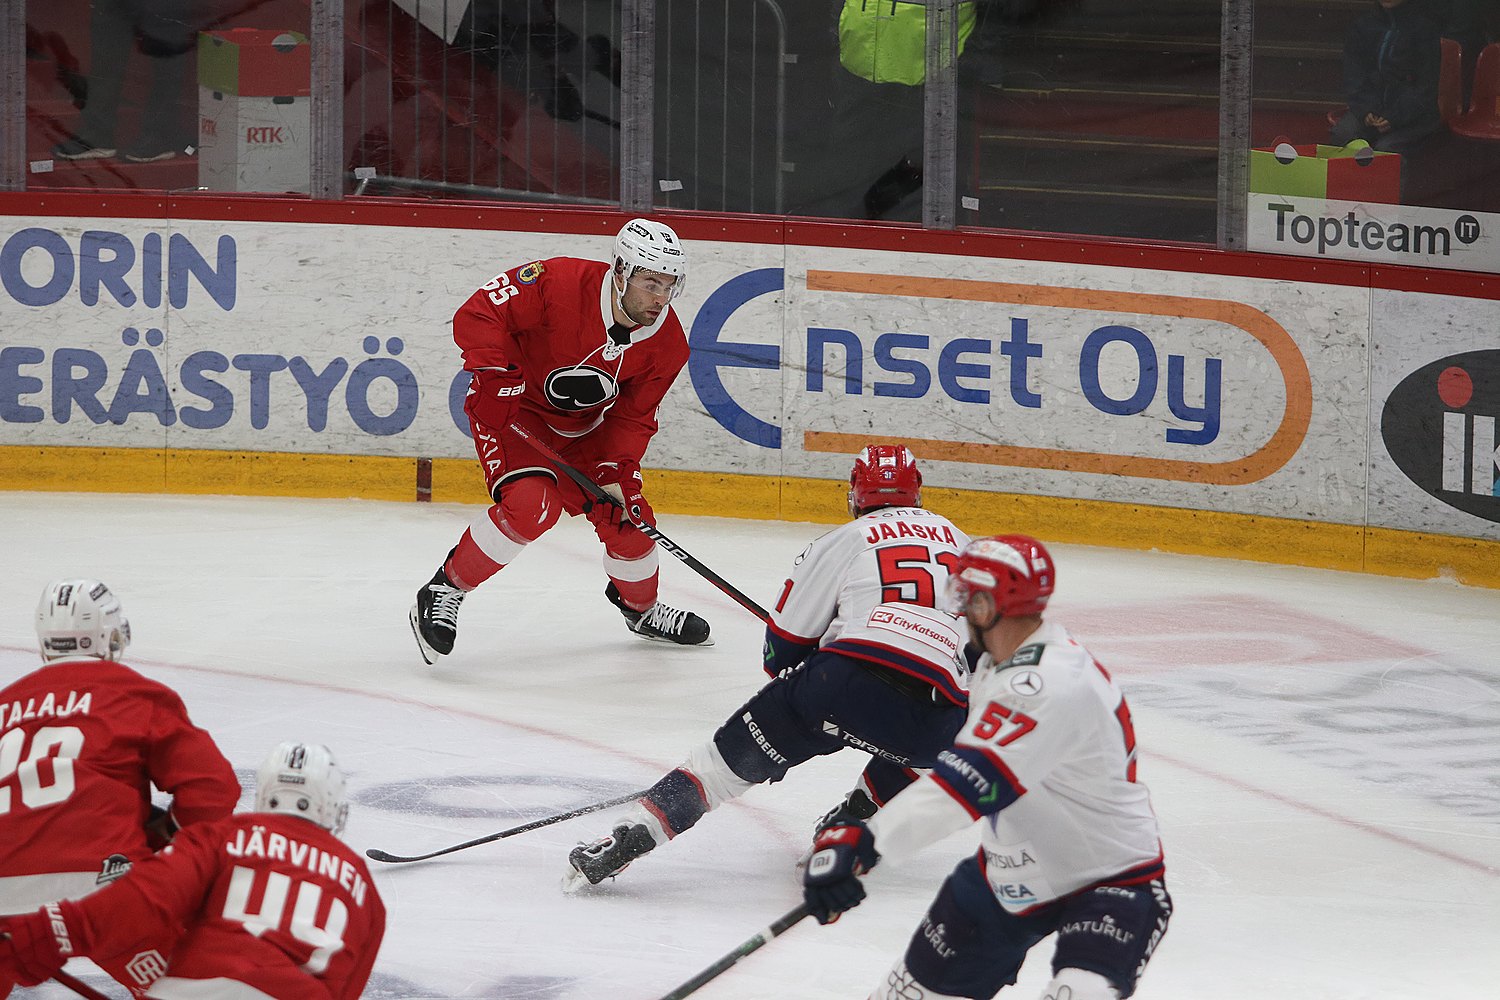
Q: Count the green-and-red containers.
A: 2